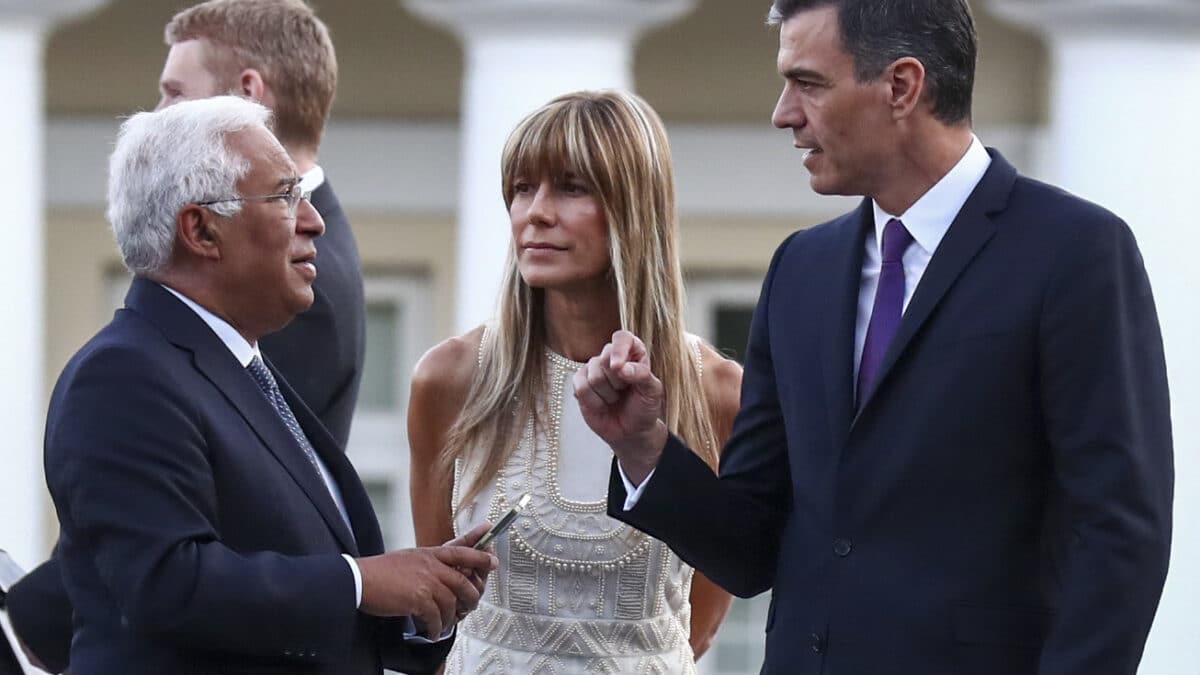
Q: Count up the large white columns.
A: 3